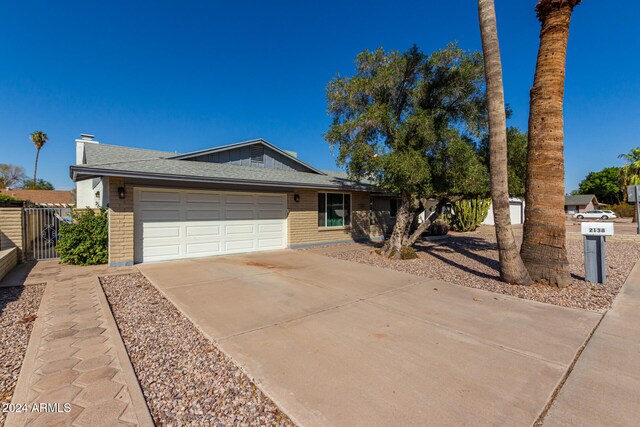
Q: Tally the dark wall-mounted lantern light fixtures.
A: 2